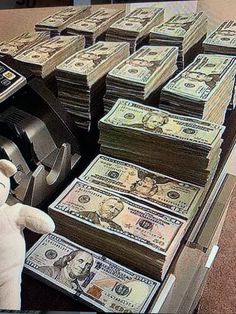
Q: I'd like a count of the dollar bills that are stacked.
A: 14